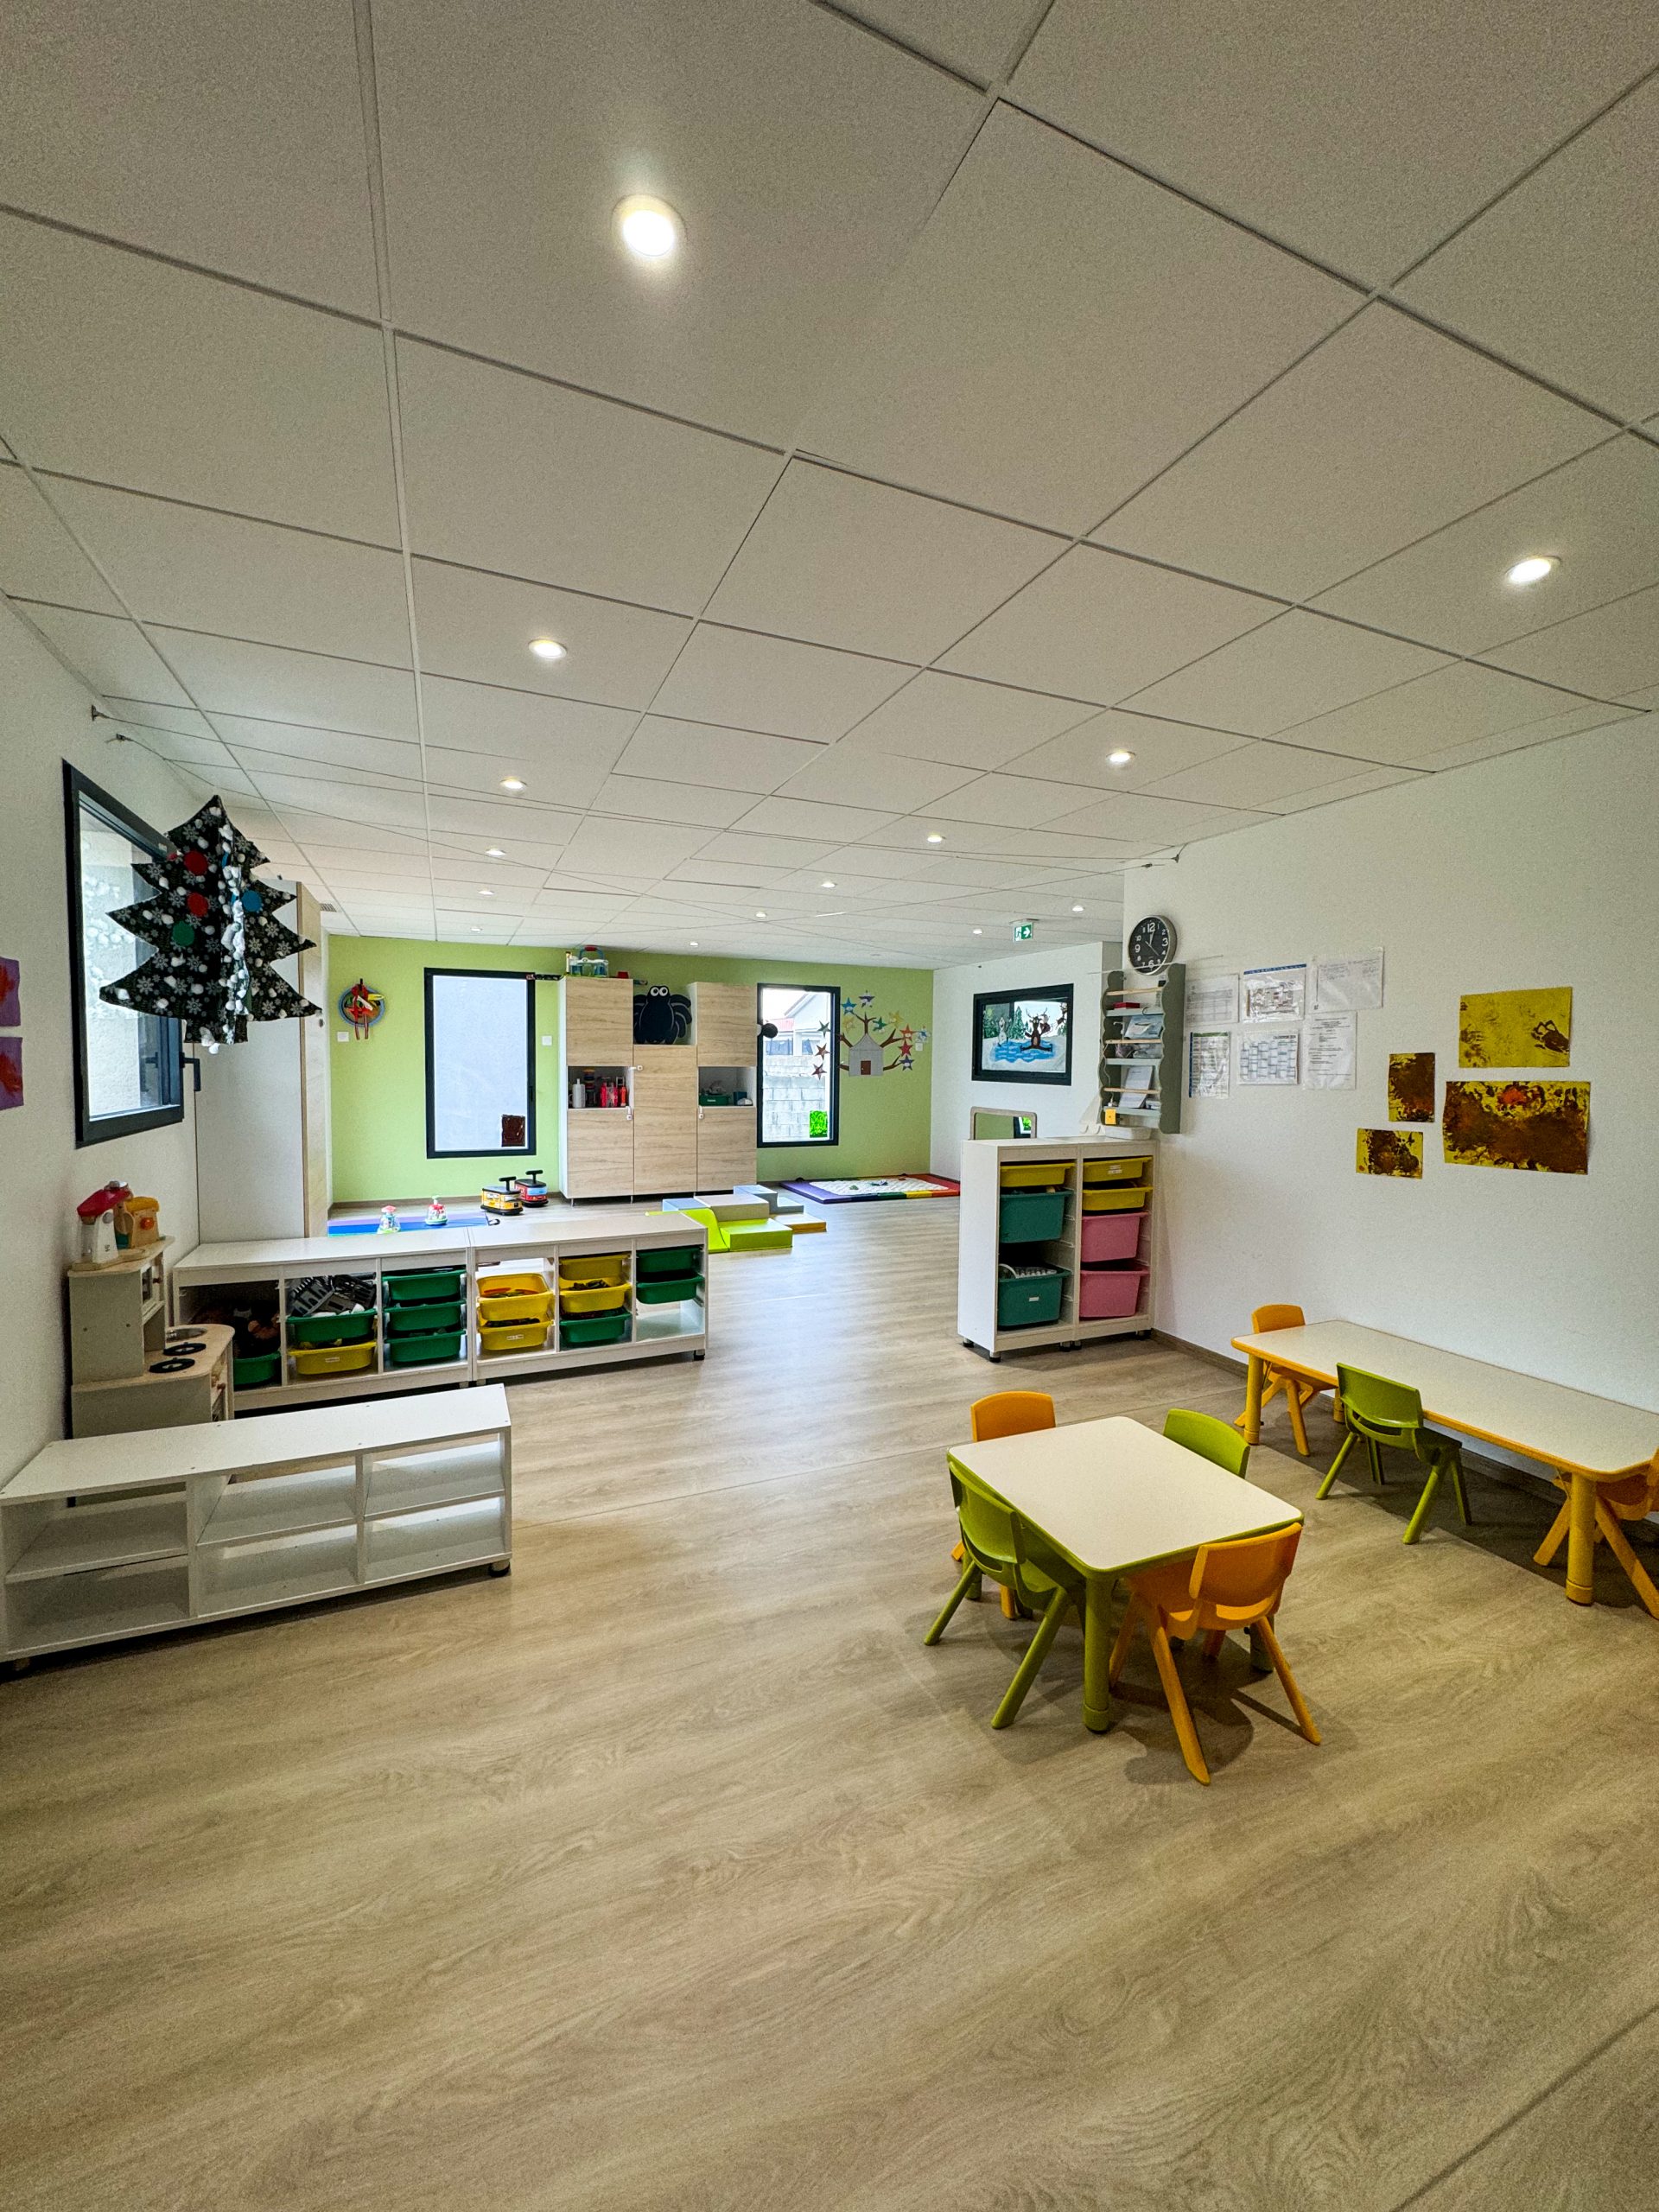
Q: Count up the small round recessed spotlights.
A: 14